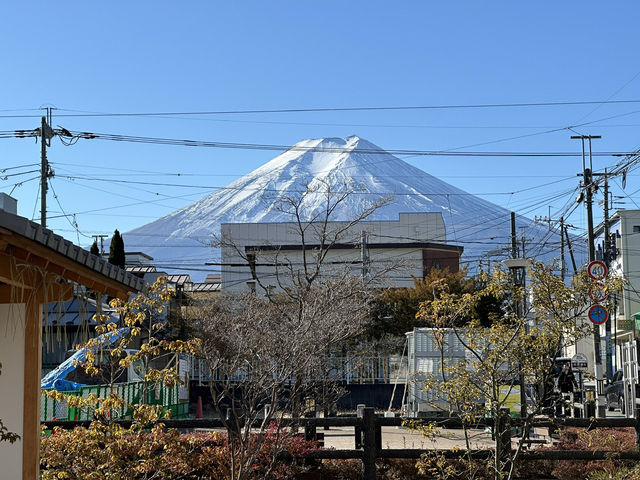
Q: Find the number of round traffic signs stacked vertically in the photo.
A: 3